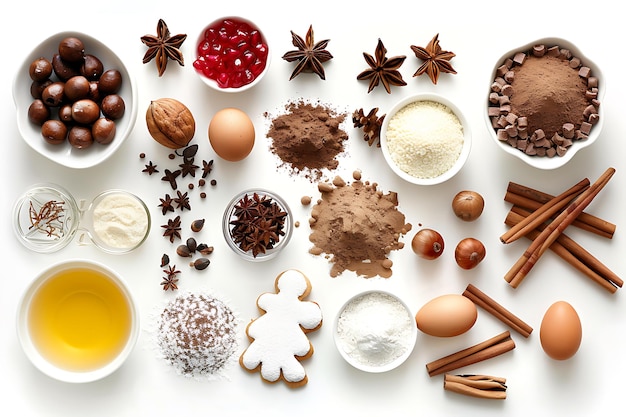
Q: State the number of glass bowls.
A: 3